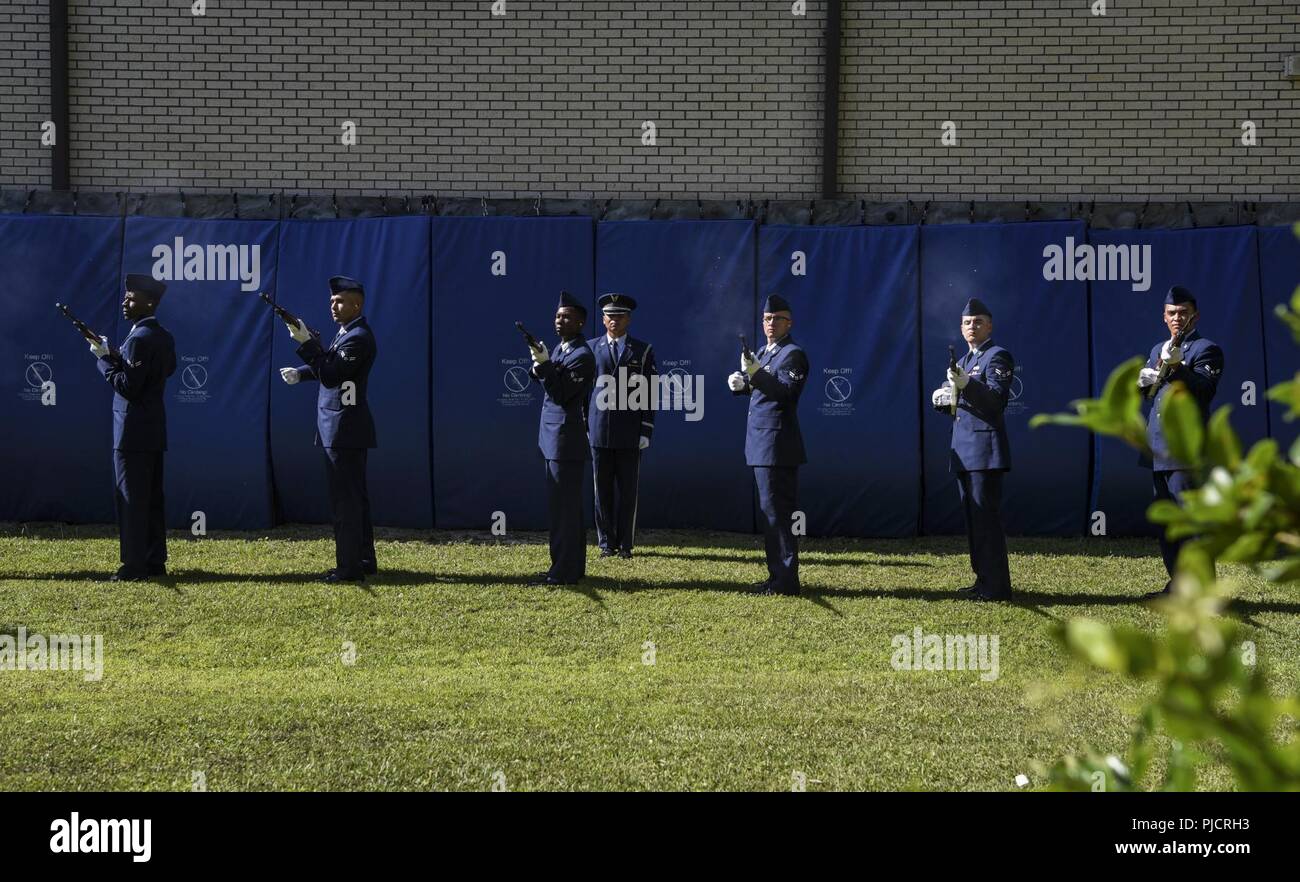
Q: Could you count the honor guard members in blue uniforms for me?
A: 7